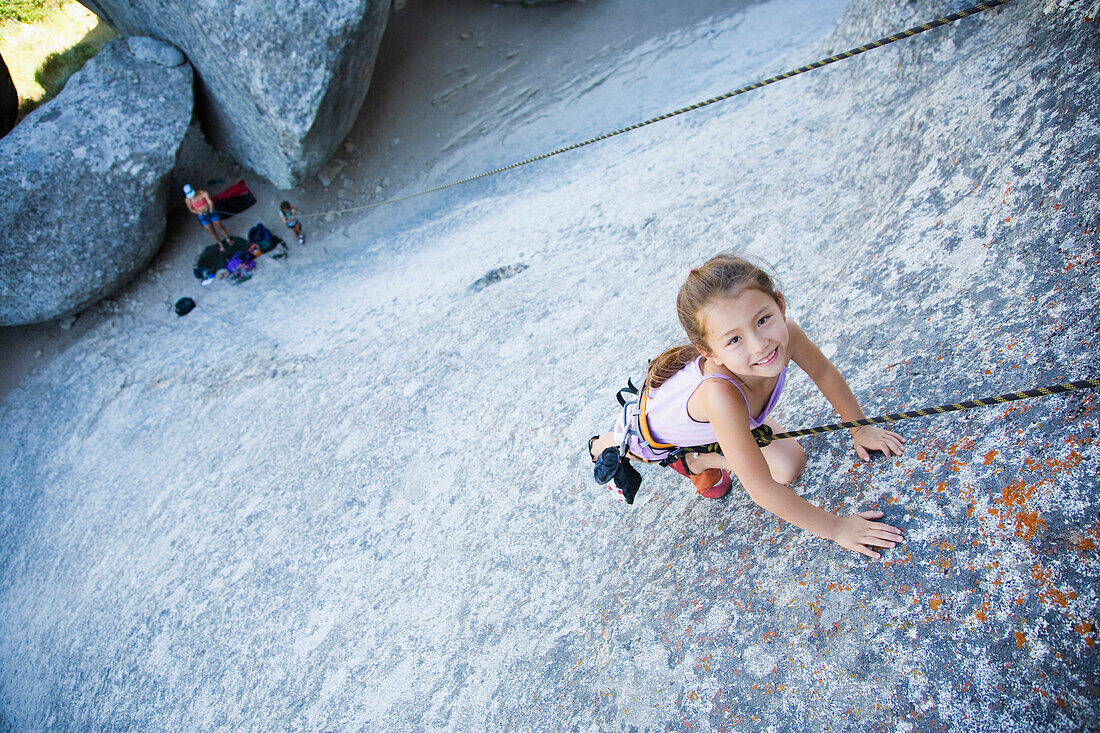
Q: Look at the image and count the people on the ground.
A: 2